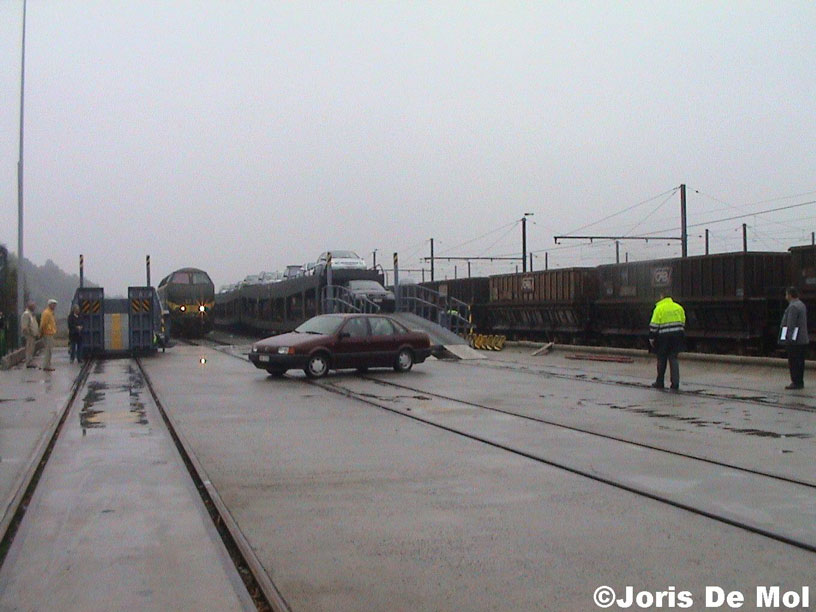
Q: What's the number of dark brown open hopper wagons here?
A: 4